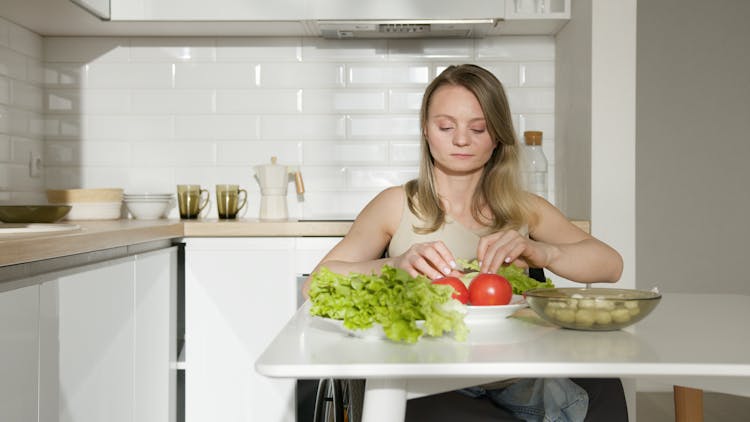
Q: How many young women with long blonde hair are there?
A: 1